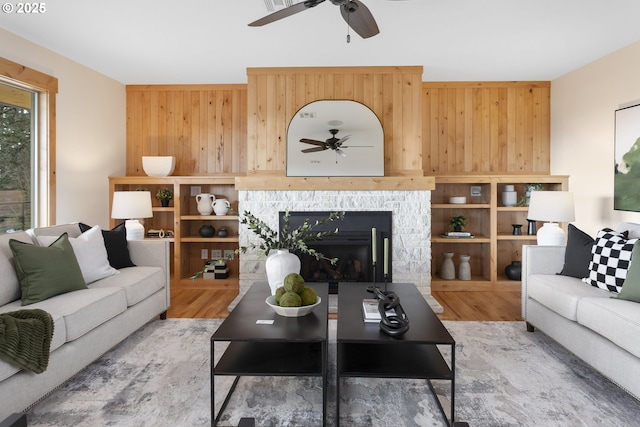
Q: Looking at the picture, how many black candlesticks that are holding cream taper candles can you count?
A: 2